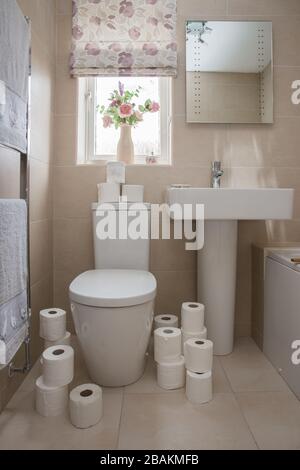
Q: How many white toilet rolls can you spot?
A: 15